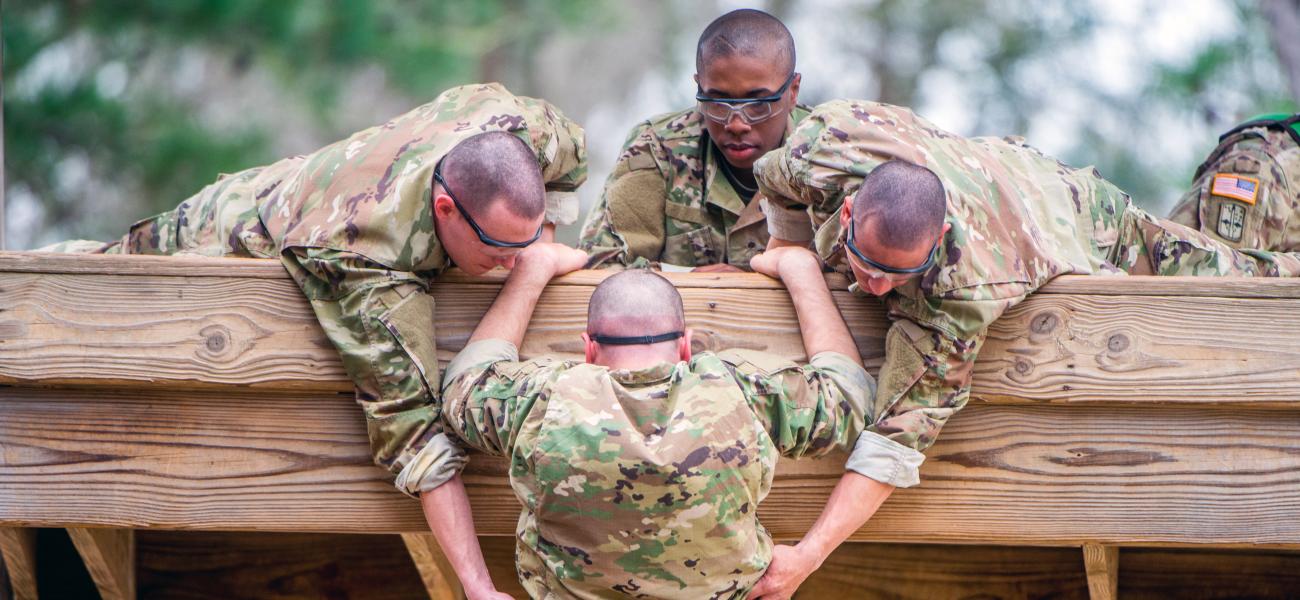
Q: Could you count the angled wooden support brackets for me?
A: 4